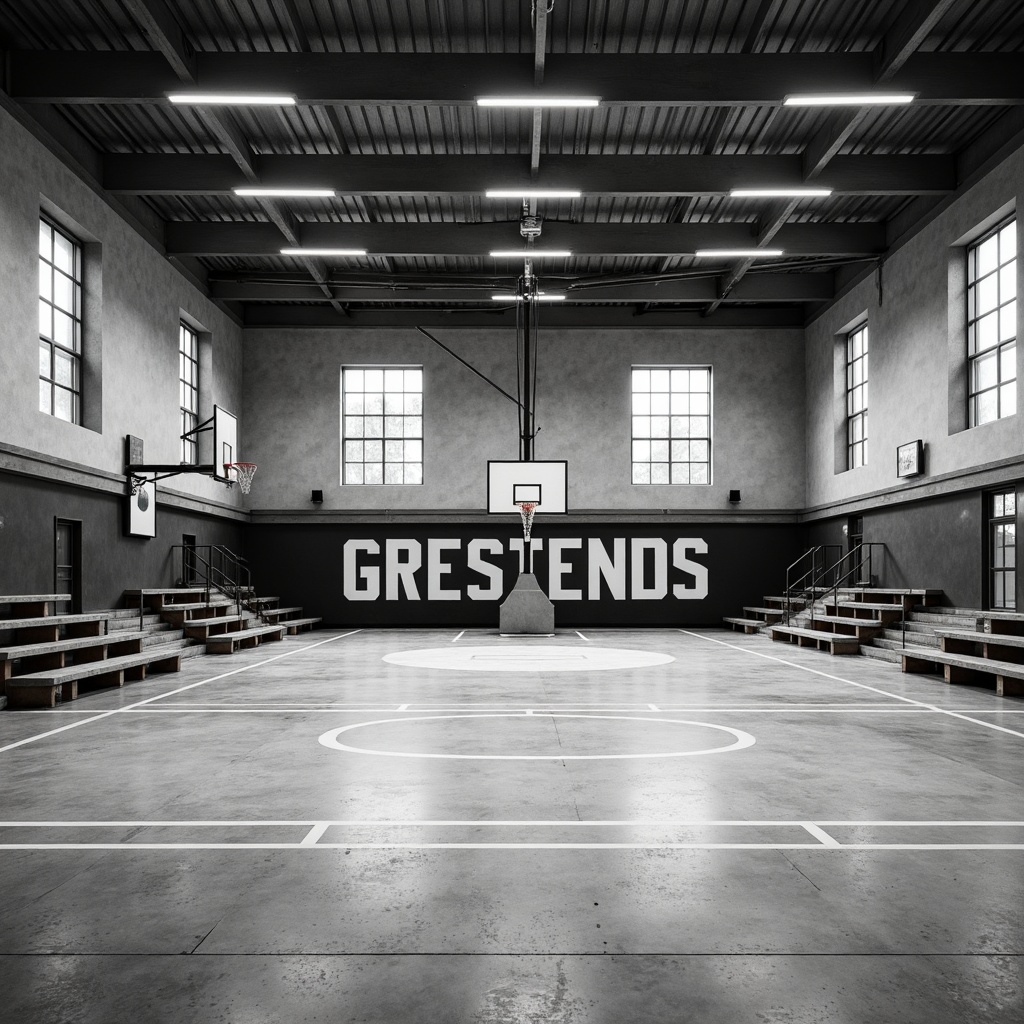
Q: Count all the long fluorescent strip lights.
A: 10